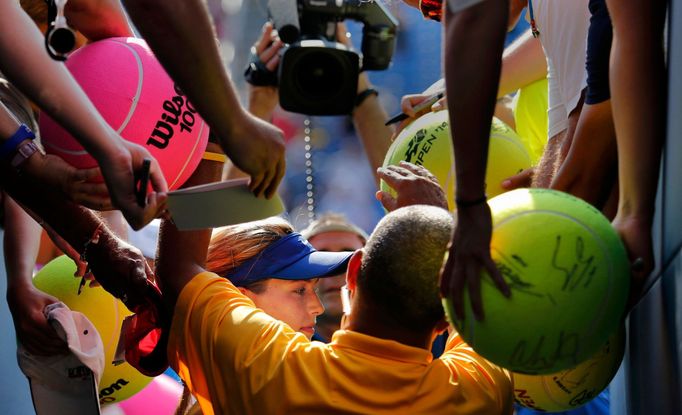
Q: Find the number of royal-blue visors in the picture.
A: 1